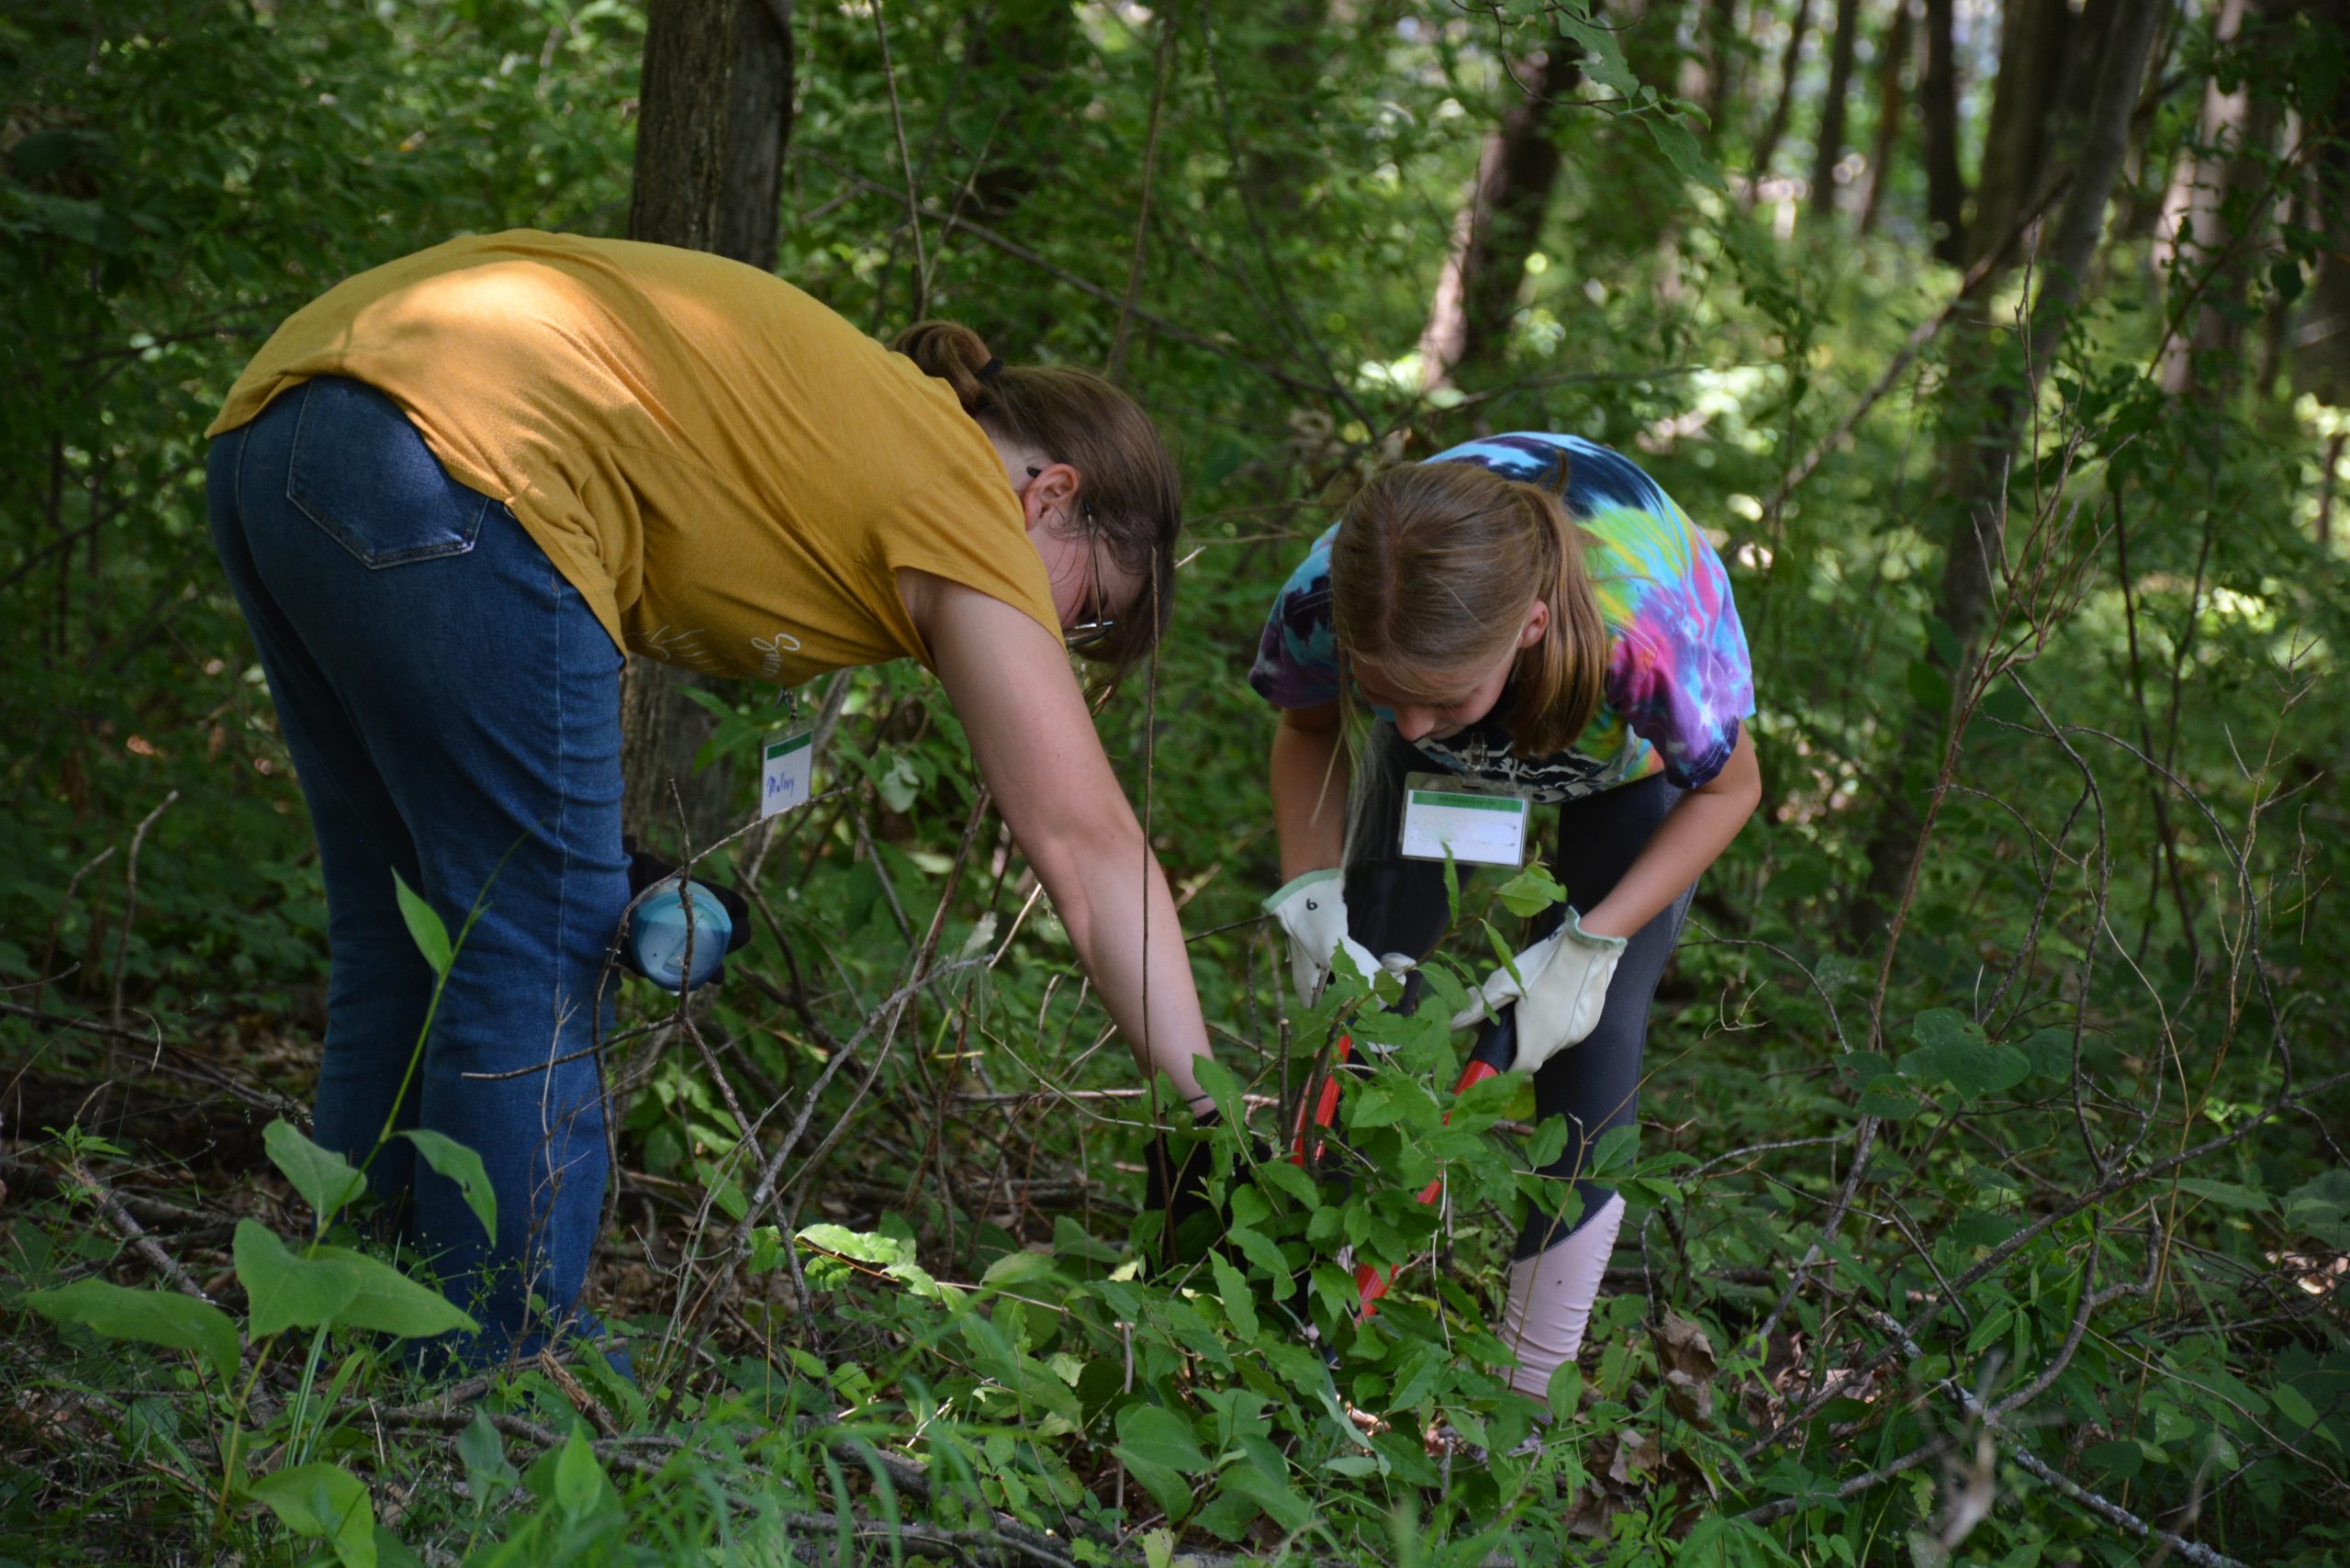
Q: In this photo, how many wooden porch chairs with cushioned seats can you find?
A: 0